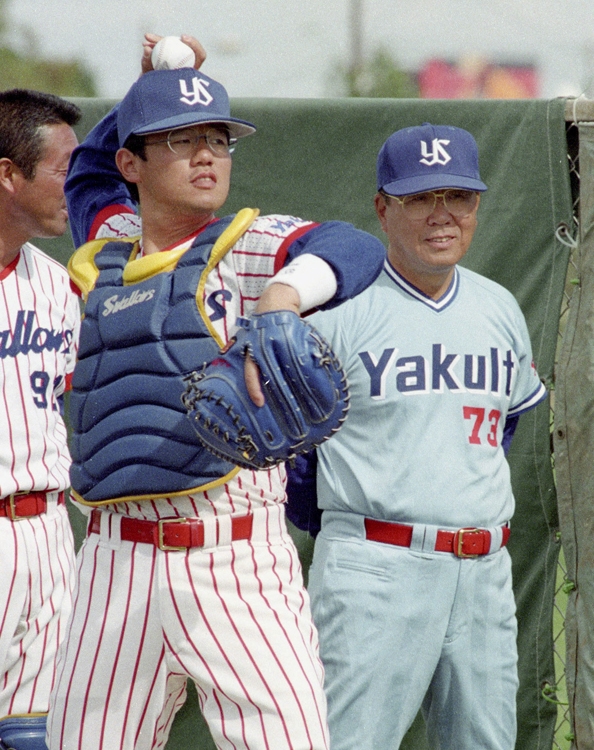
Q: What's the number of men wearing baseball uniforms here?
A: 3